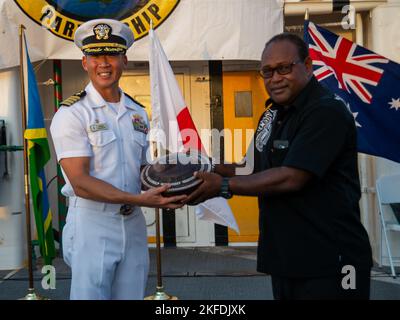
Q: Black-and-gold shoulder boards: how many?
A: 2